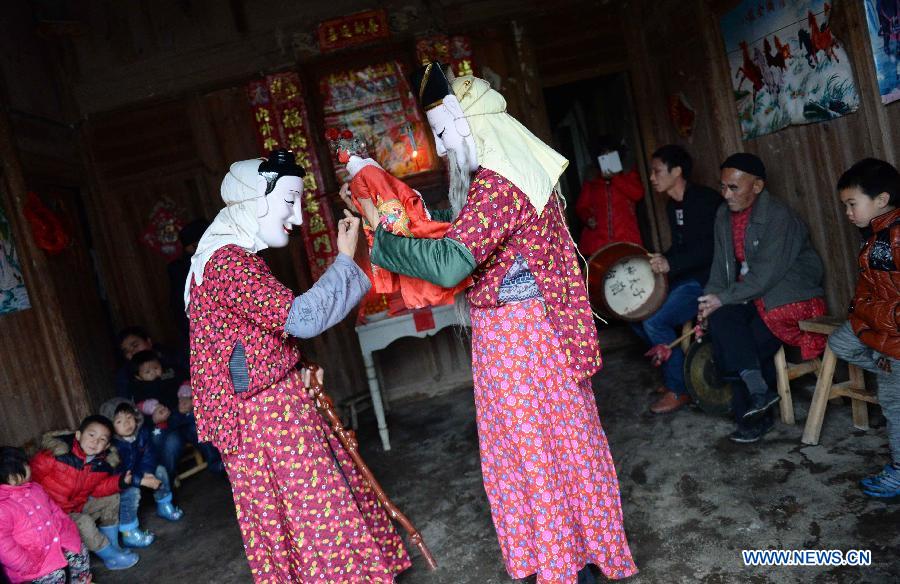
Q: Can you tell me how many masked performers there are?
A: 2